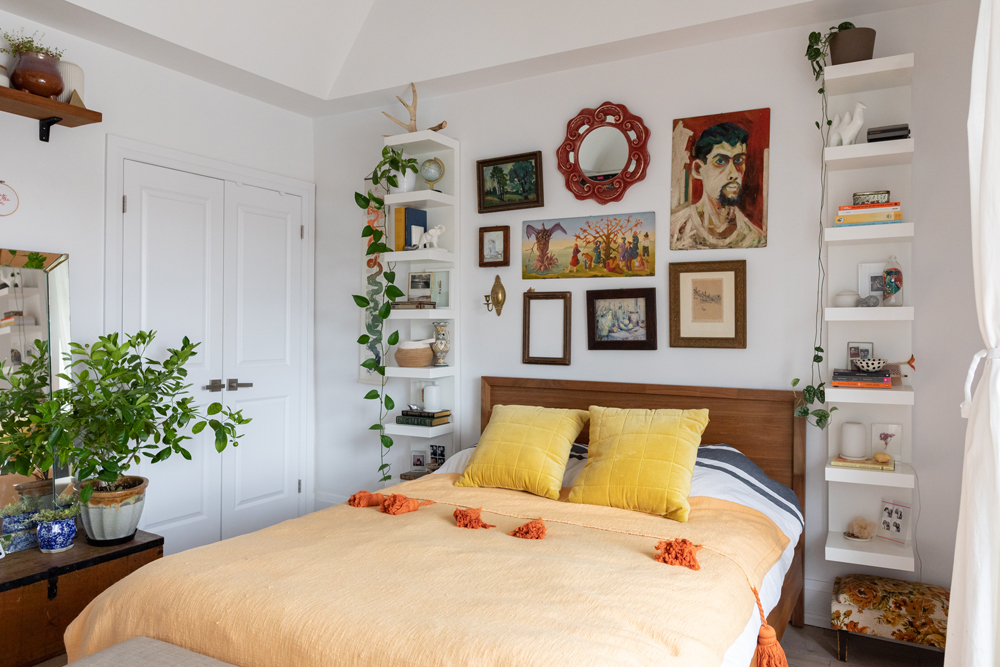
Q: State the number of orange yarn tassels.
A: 6